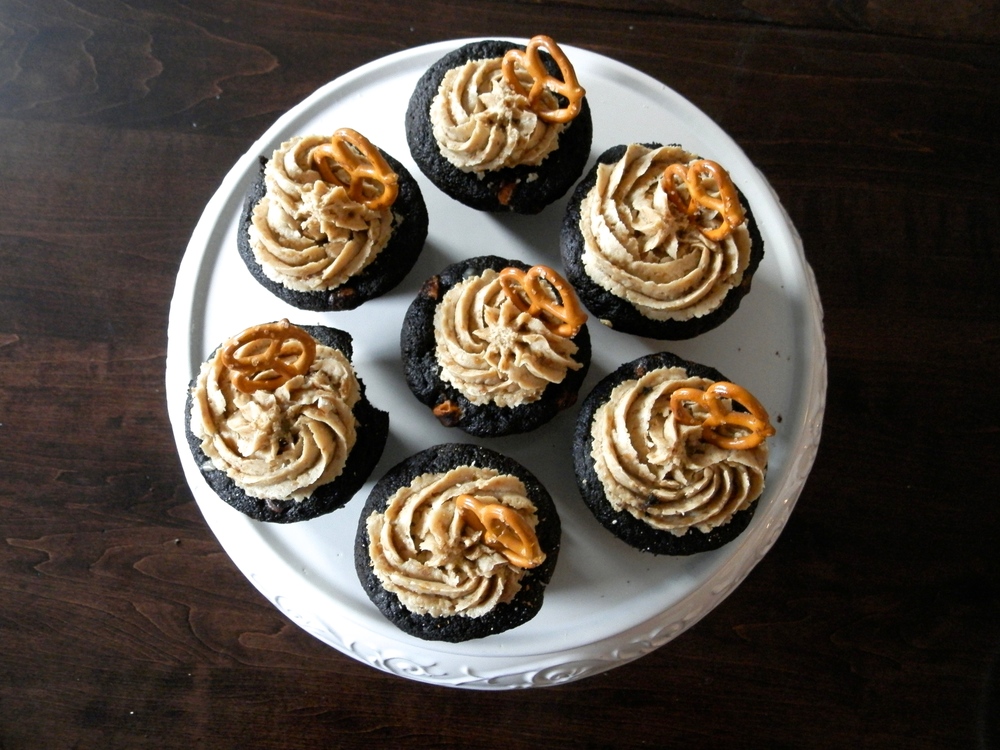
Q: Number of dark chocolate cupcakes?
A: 7